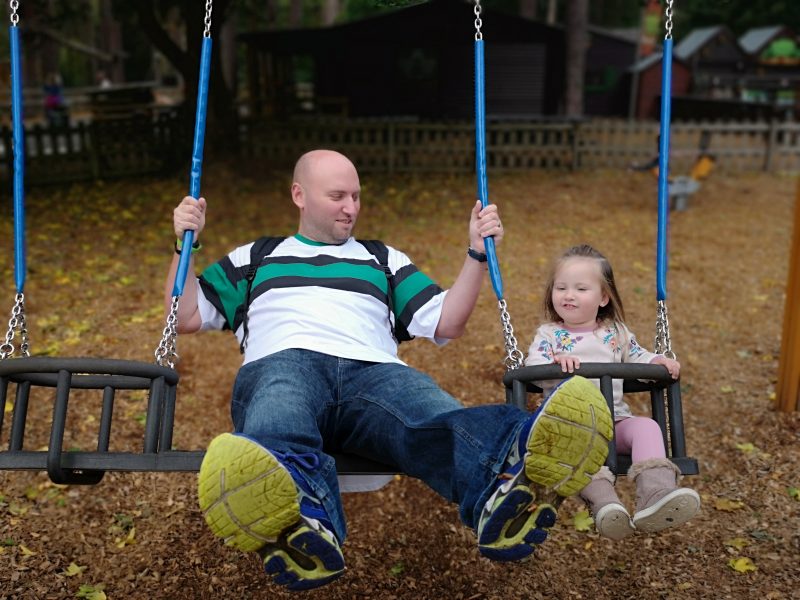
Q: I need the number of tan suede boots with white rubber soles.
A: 2